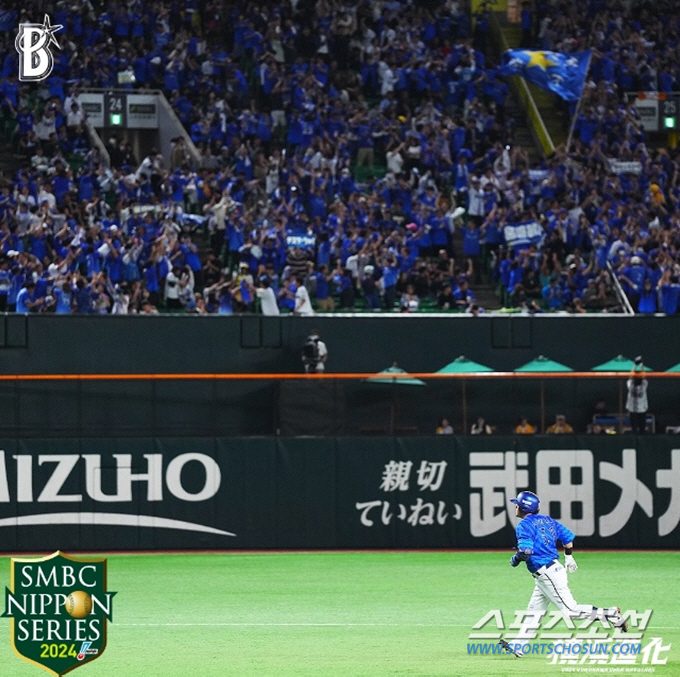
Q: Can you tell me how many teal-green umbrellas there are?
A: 5